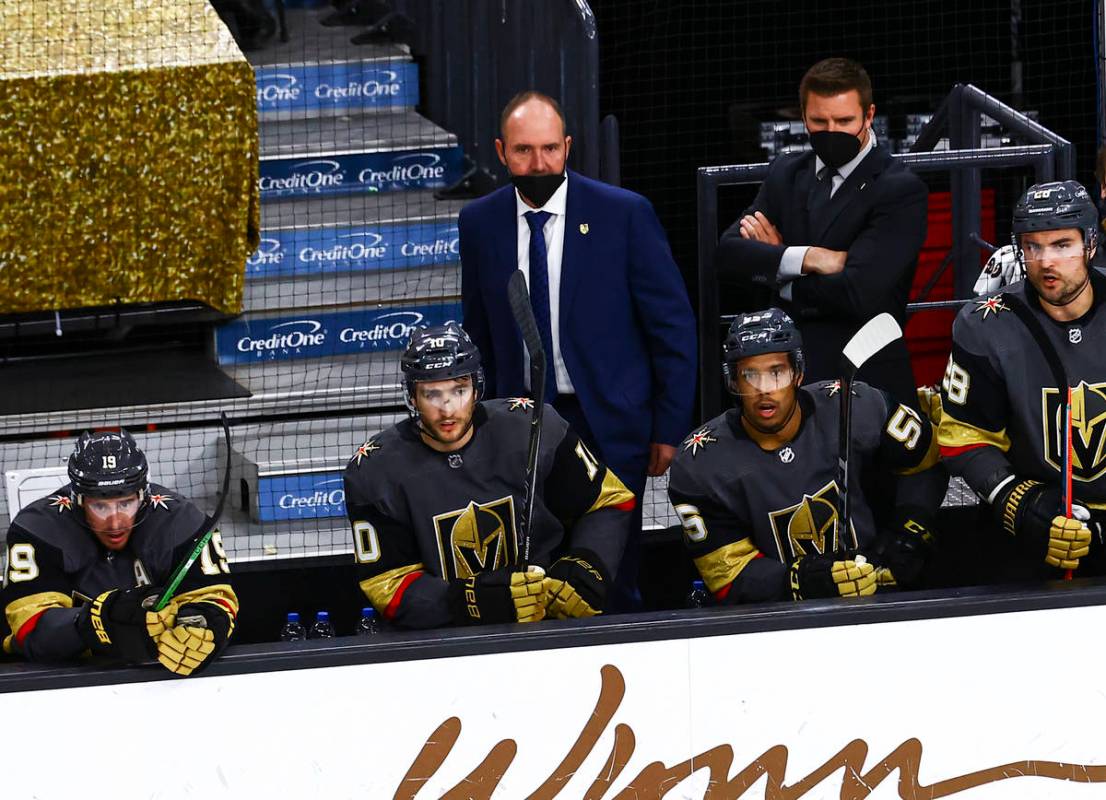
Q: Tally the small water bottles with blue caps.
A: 4